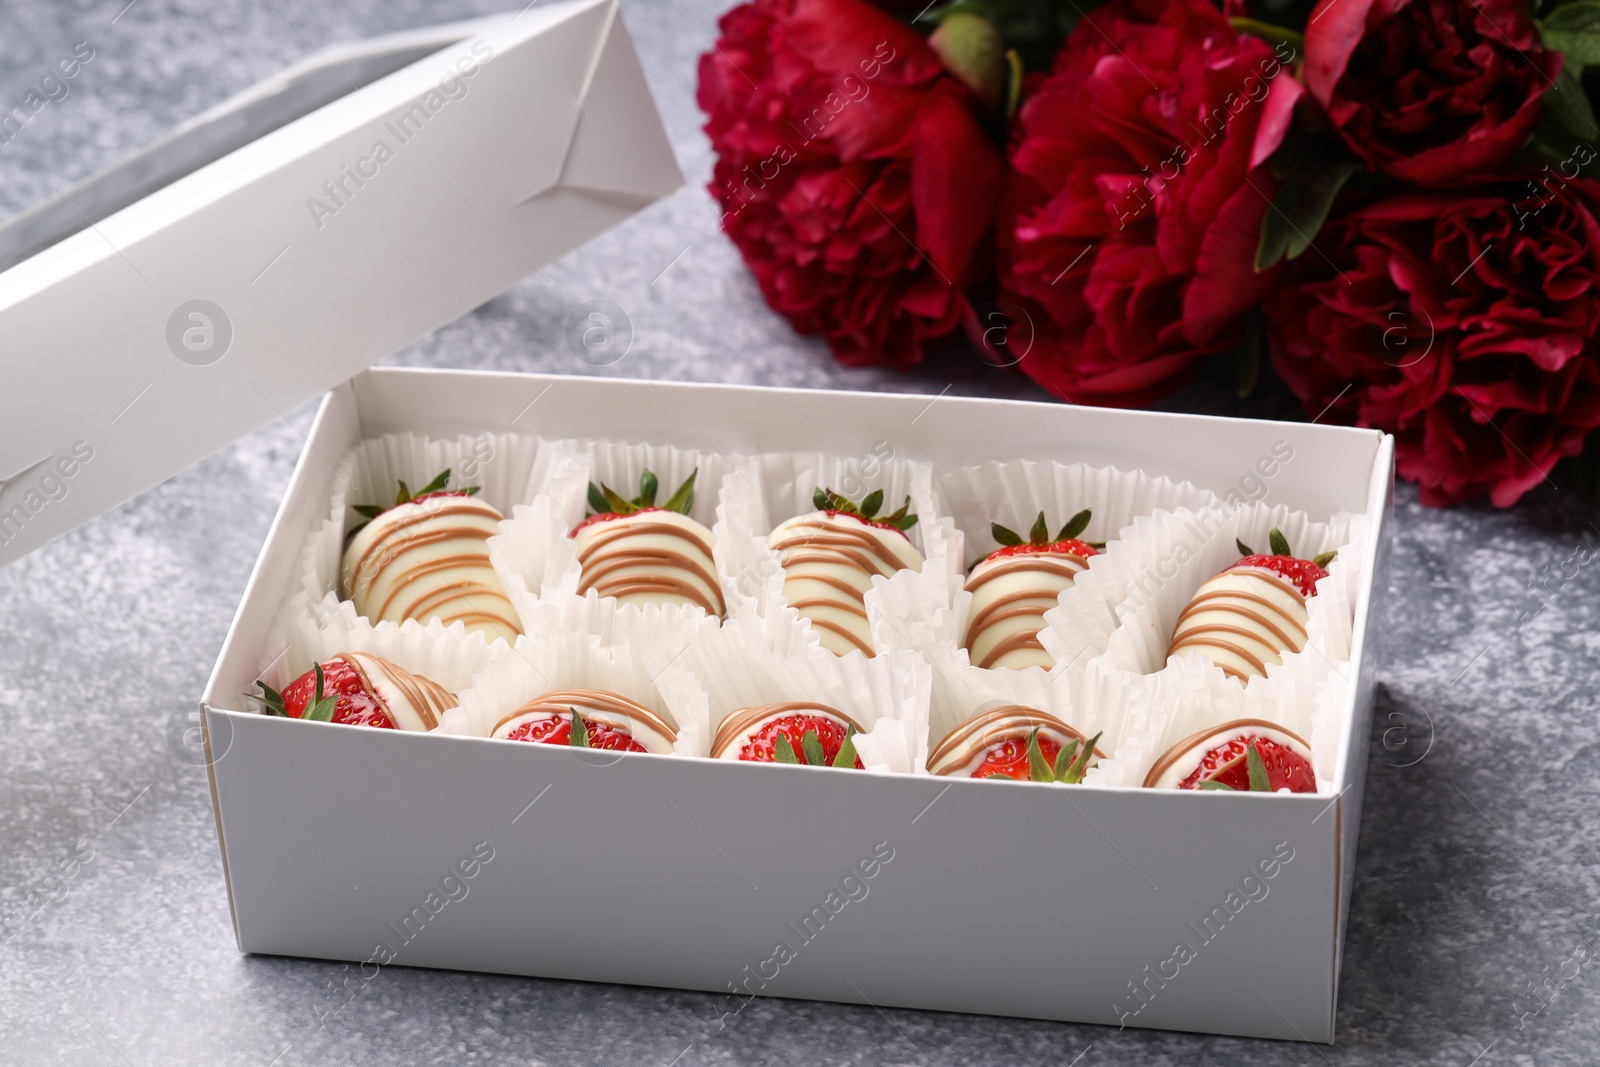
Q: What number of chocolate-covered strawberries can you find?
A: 10